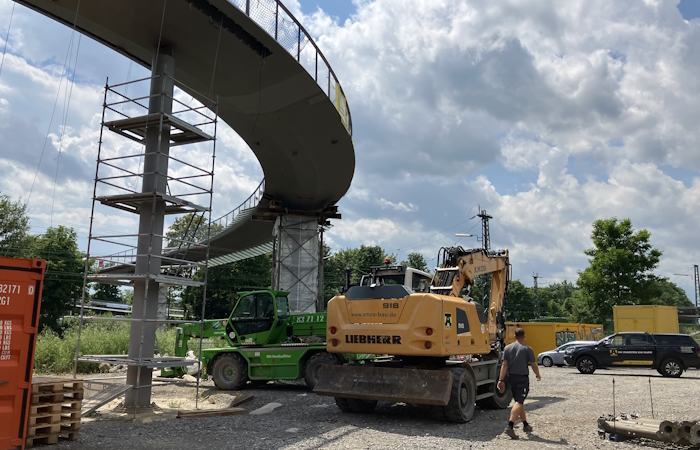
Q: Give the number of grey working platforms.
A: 4